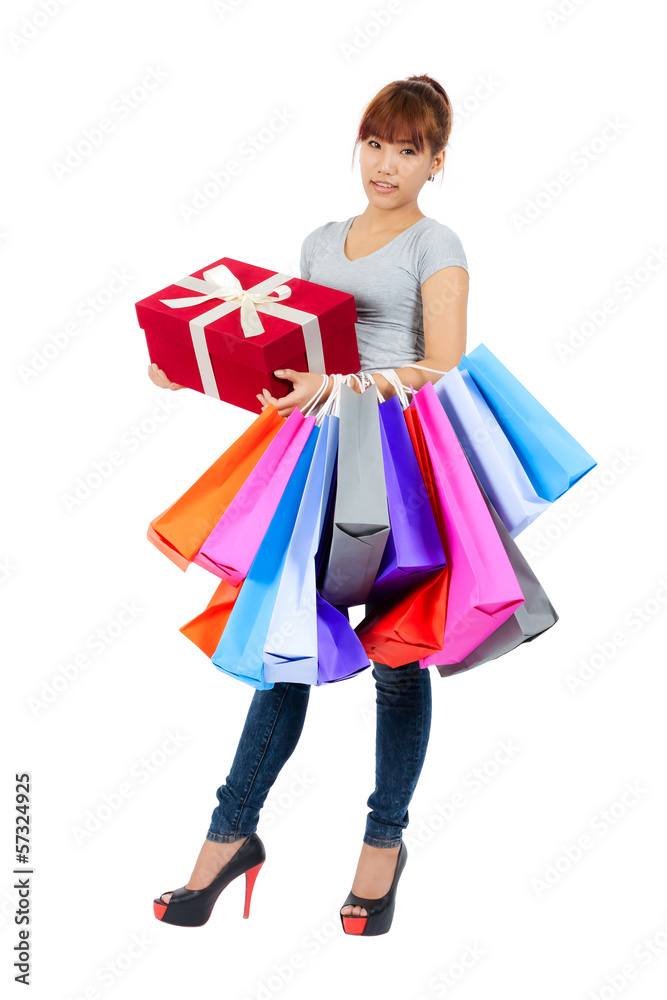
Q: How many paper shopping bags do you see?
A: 13